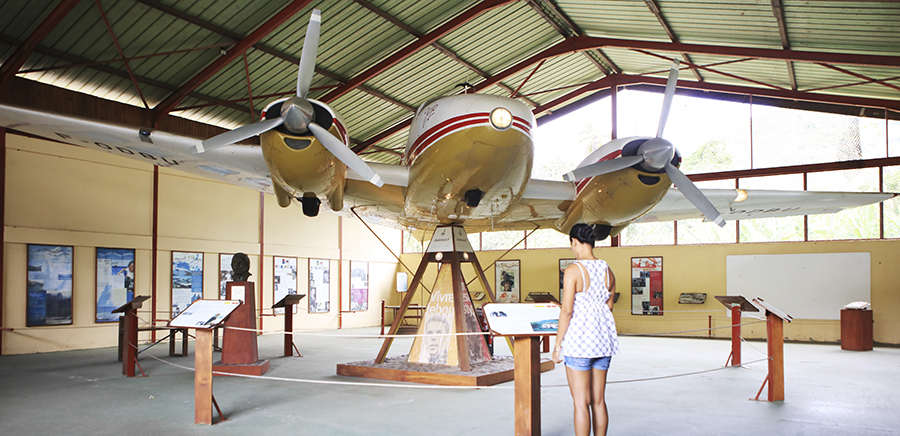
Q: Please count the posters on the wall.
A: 10